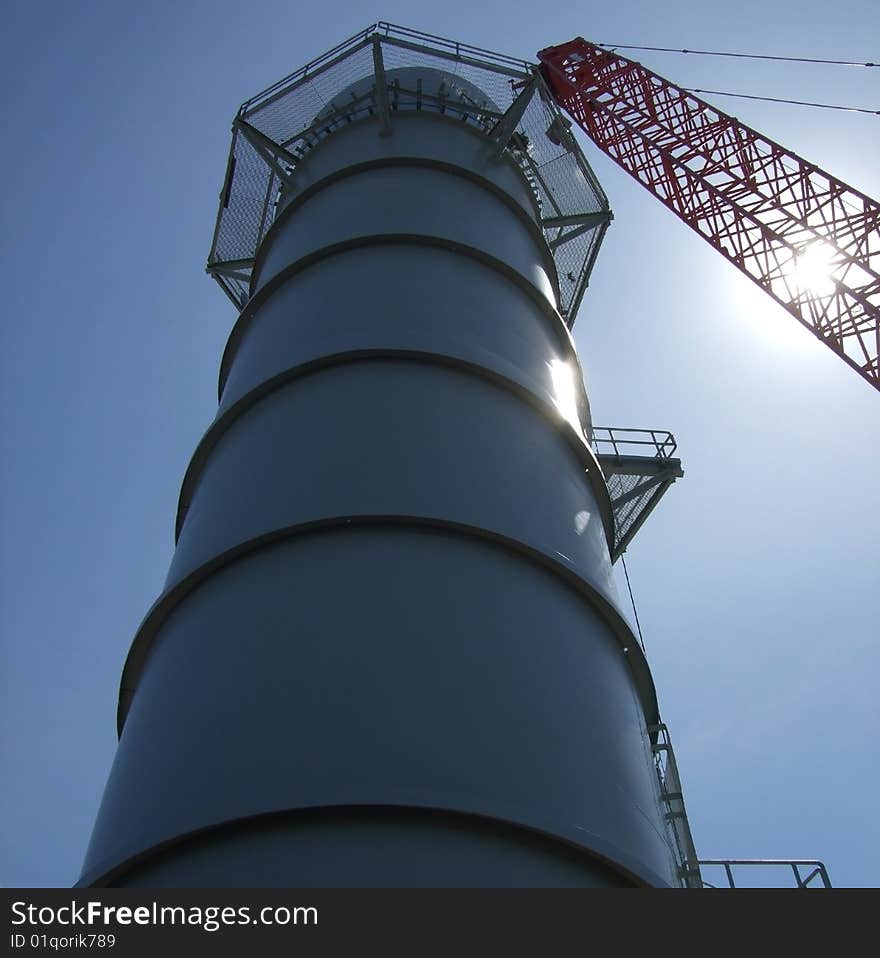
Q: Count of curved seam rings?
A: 5